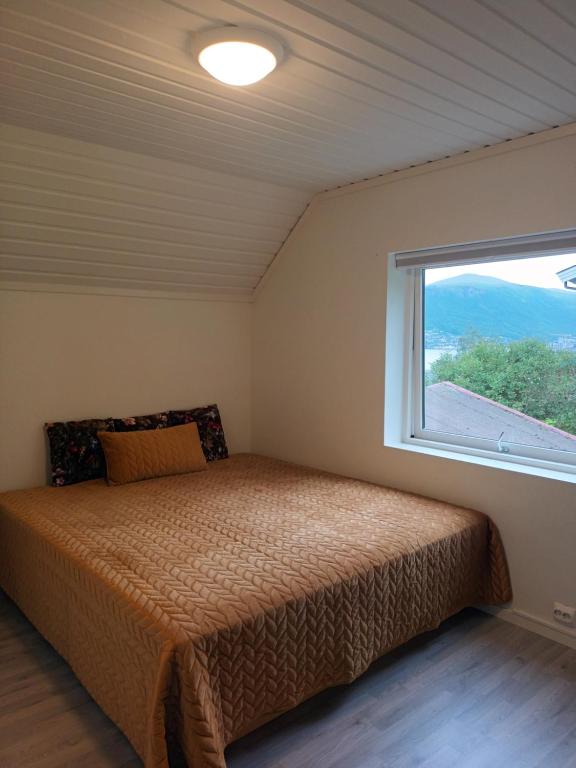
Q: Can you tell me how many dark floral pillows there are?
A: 3